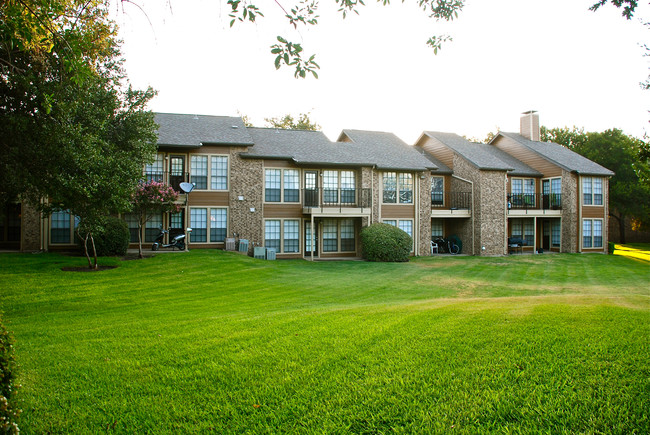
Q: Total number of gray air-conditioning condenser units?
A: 4